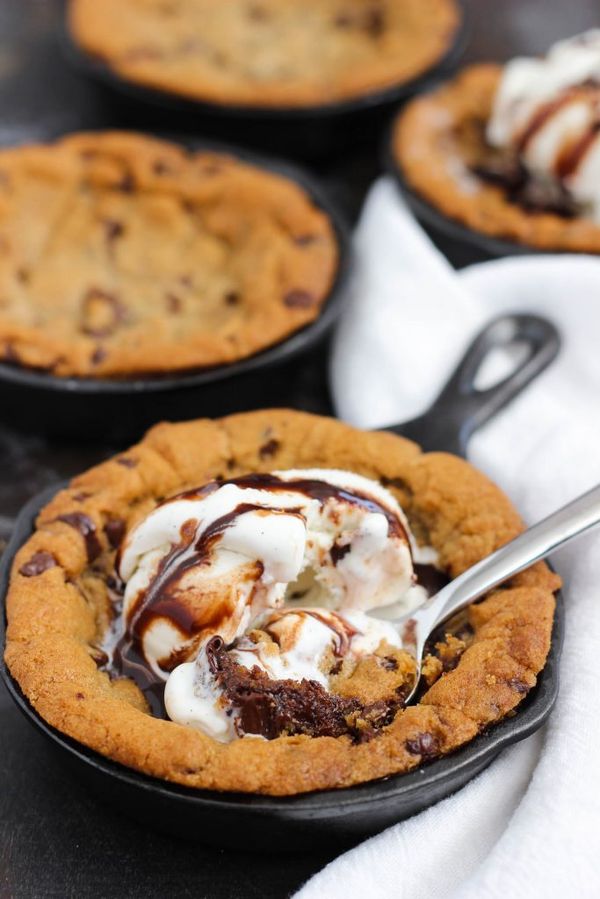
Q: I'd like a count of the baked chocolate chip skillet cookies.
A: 4